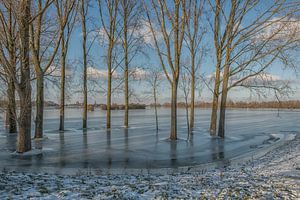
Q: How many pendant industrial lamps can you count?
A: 0